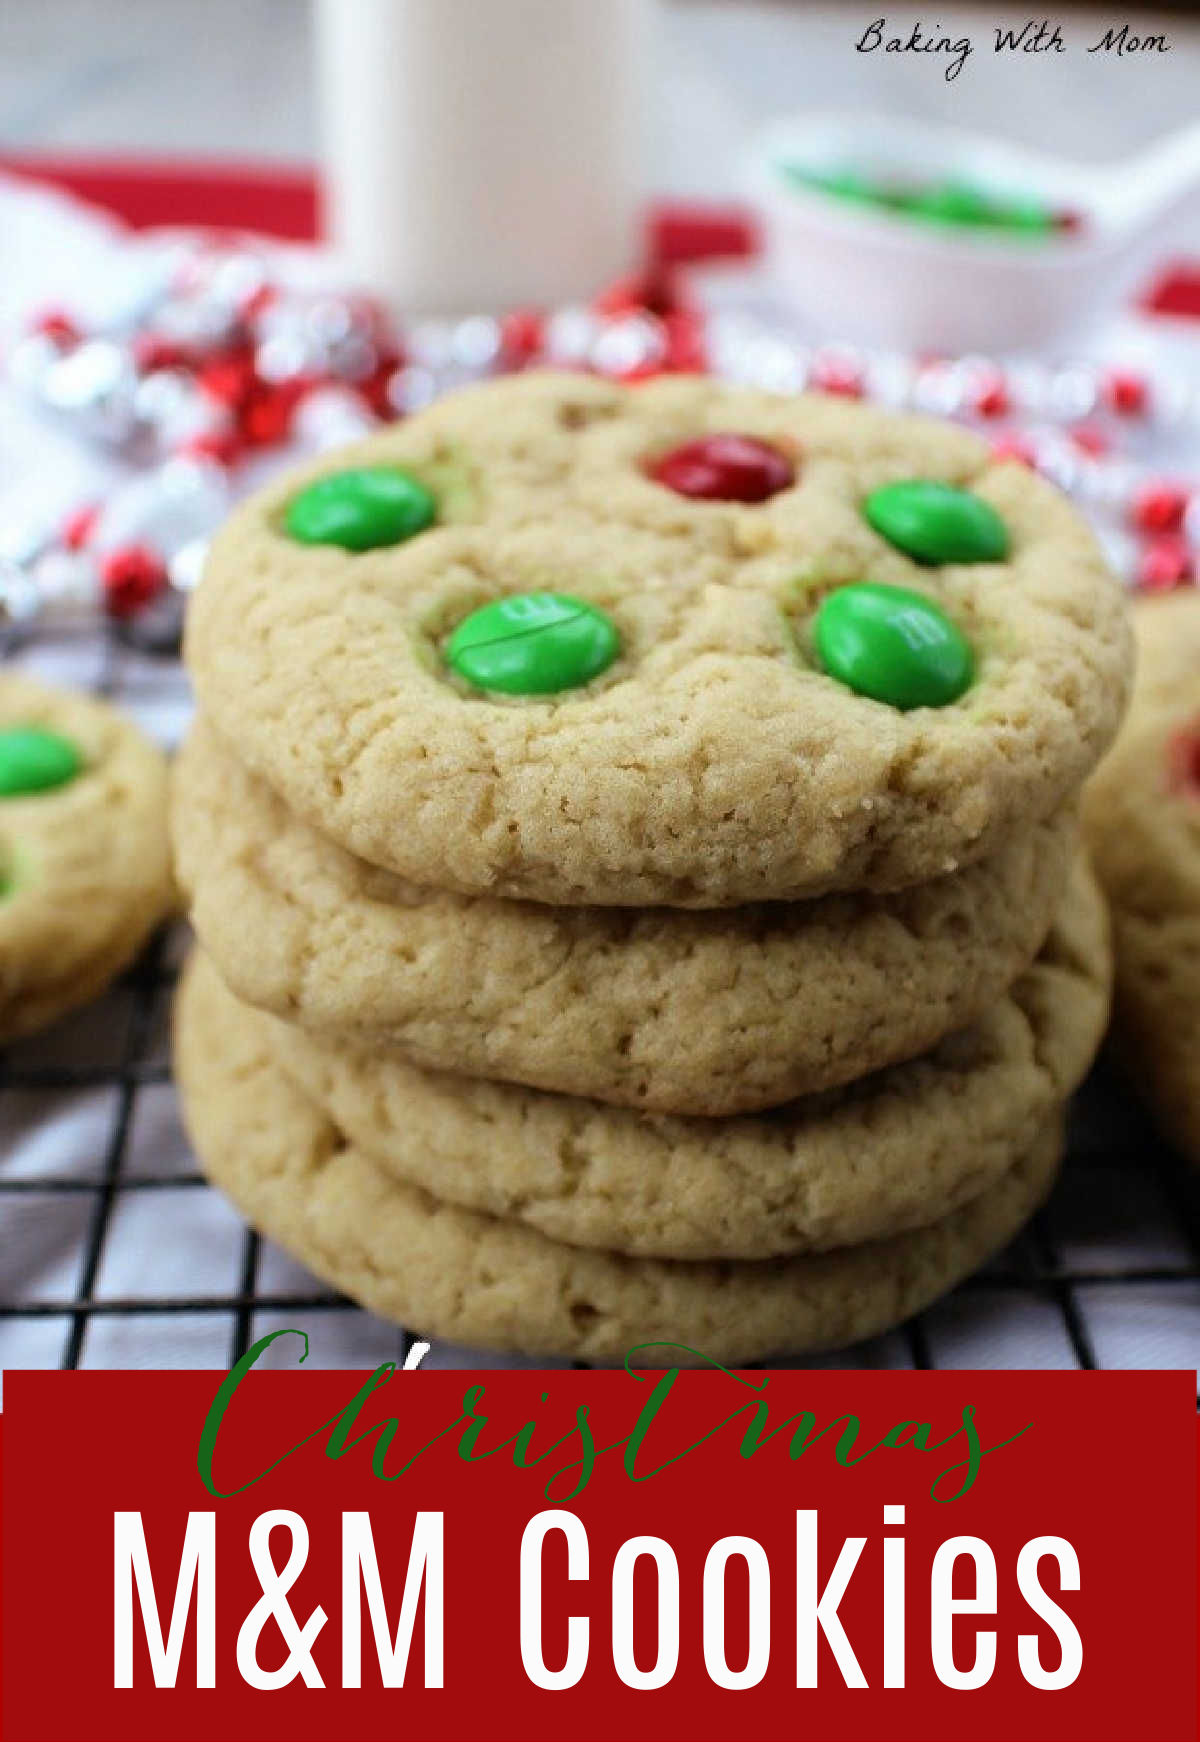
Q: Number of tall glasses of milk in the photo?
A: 1